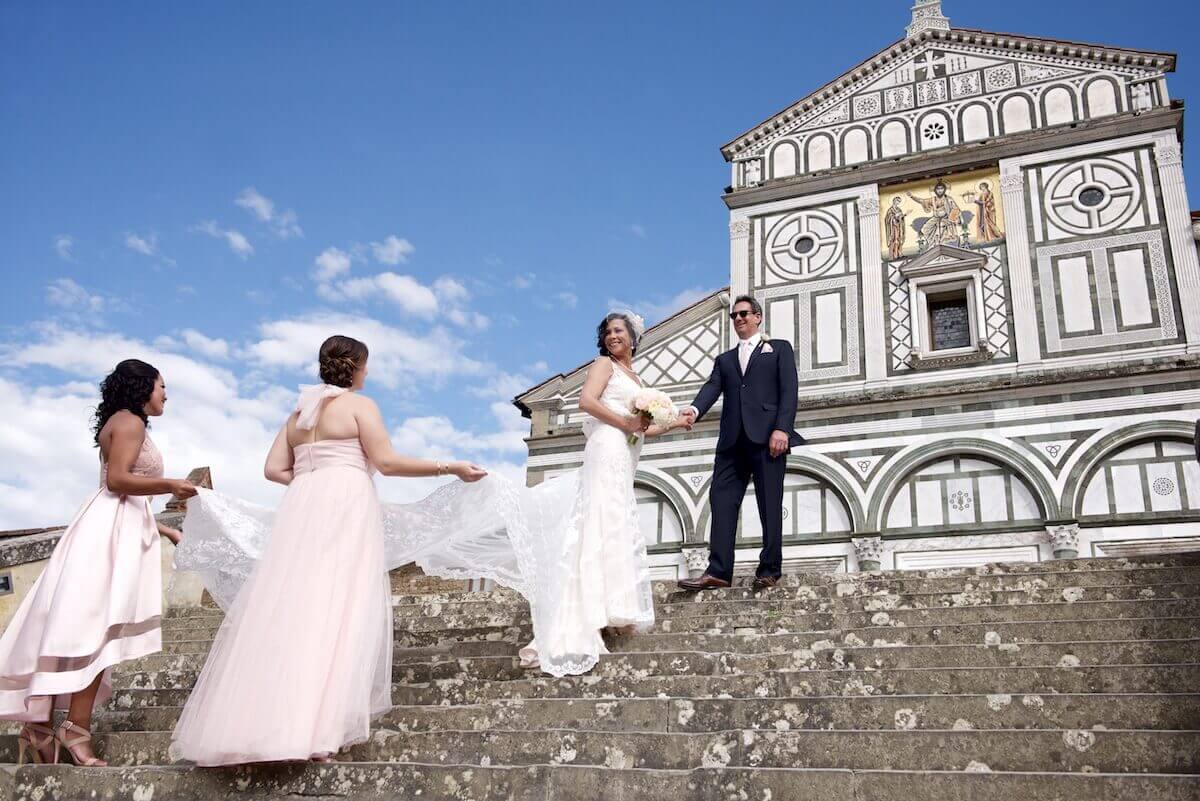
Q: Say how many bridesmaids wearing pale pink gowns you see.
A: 2